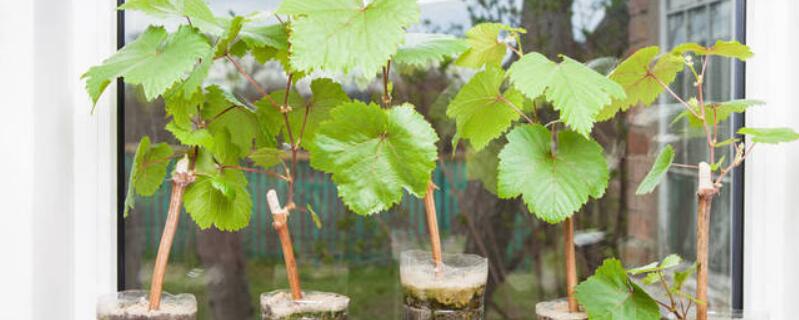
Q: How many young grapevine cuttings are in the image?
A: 5